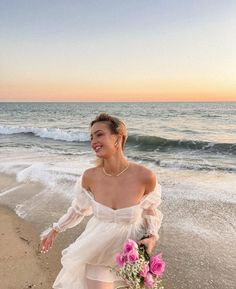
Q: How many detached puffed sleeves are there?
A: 2